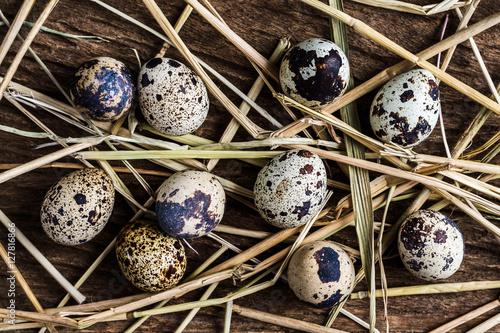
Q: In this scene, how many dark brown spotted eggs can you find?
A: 10